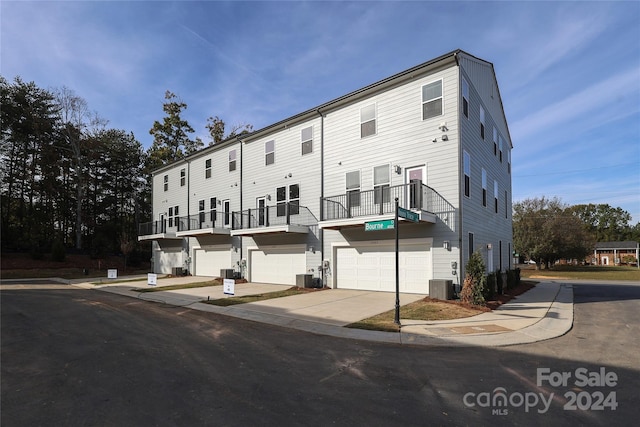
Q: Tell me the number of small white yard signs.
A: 3